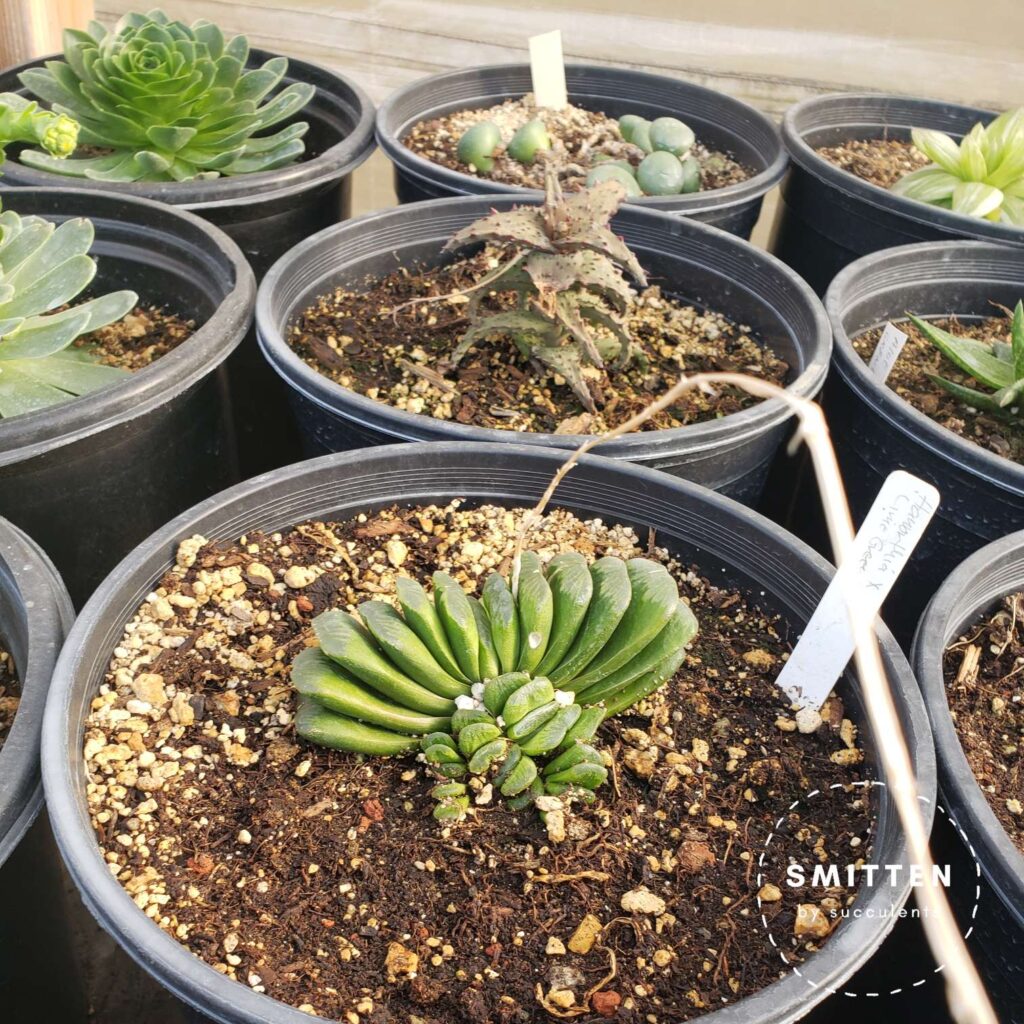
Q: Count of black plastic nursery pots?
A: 9